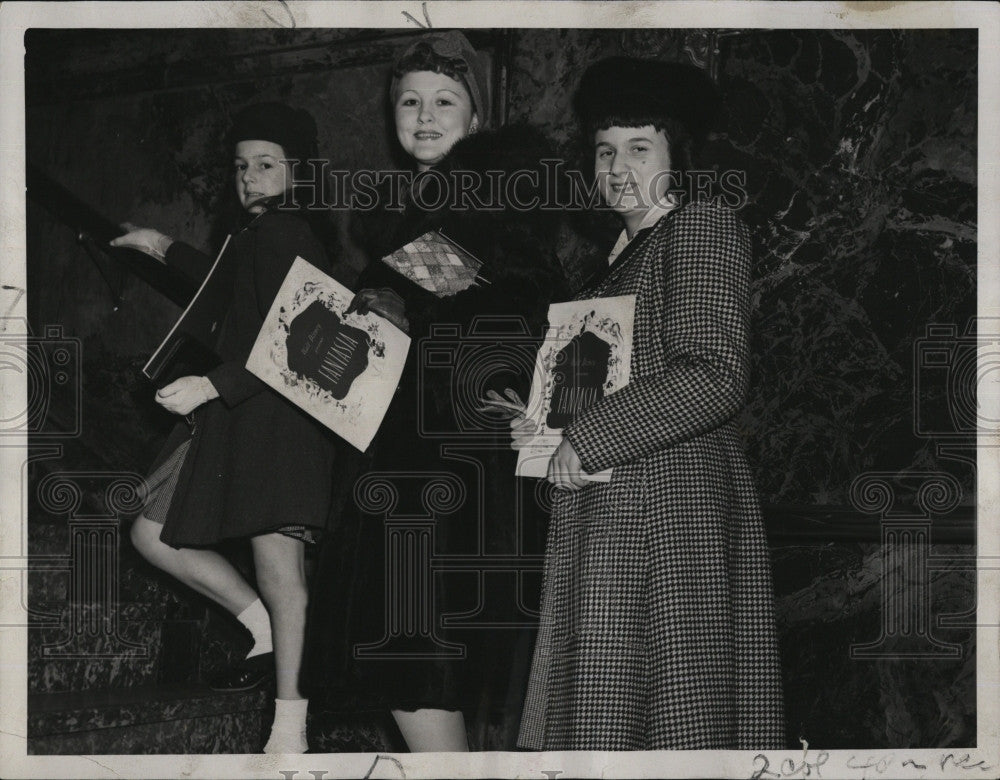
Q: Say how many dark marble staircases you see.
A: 1